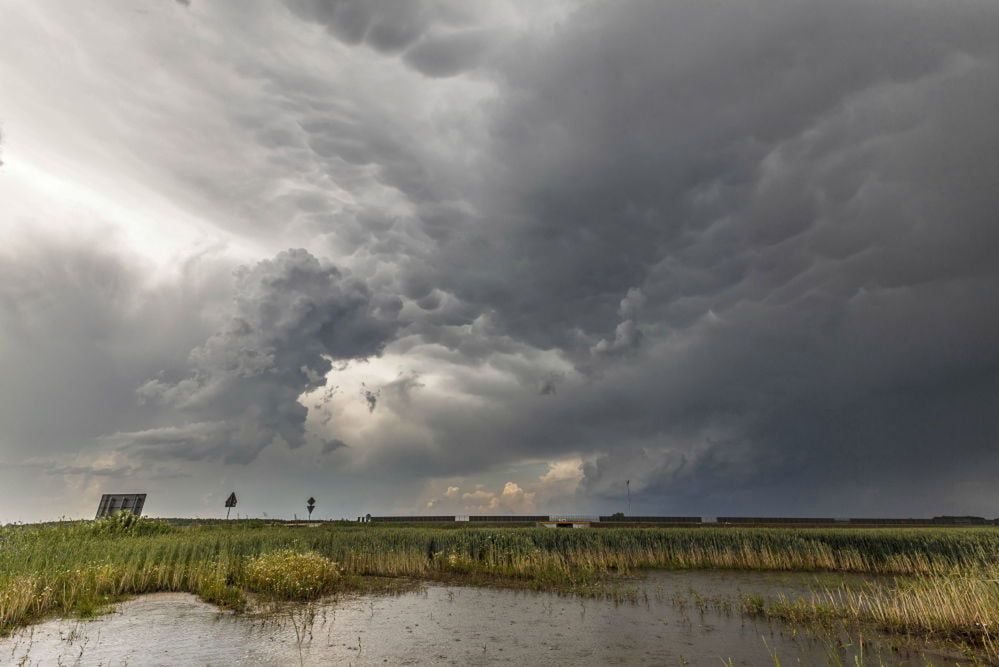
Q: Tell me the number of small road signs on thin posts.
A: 2